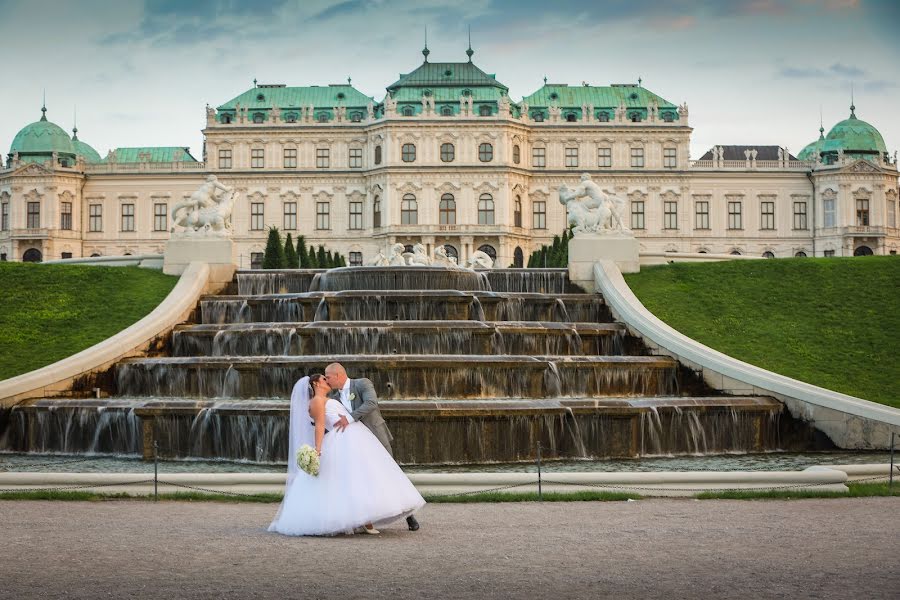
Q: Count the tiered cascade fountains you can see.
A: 1